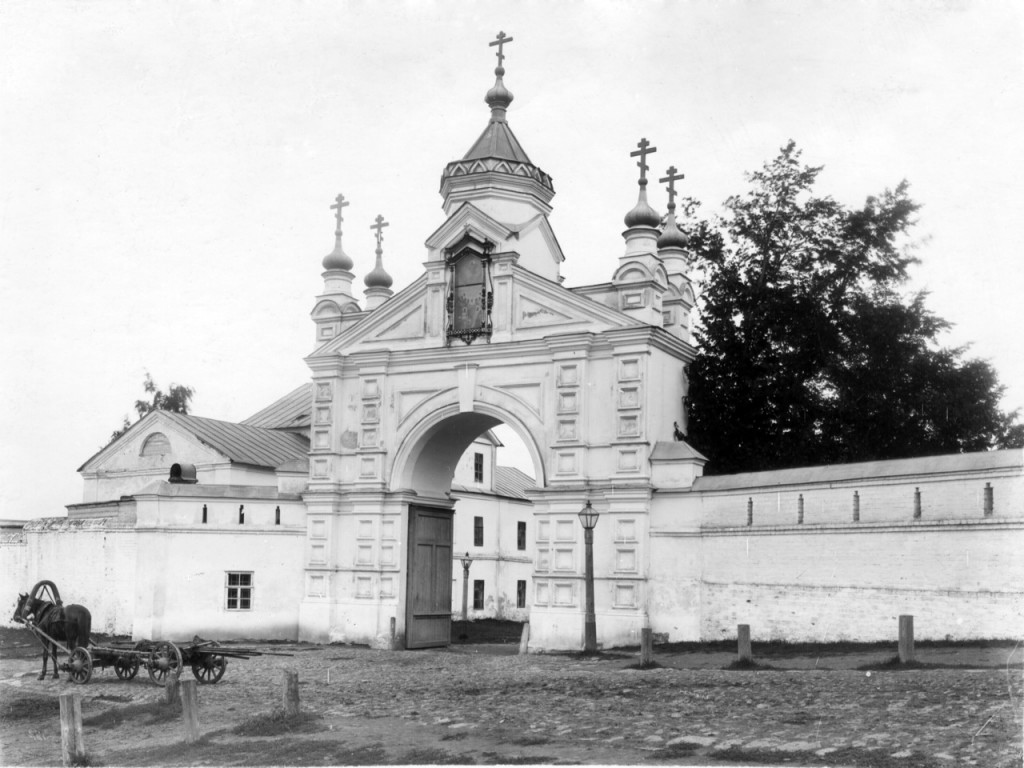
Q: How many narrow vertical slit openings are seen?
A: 8